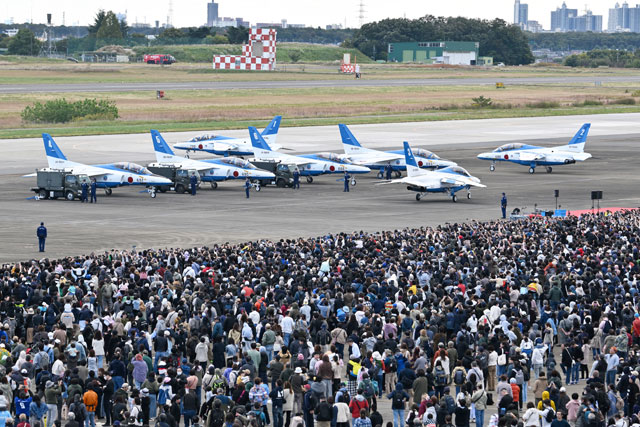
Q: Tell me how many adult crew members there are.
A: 9